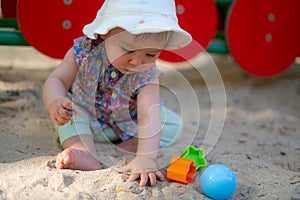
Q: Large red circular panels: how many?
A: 3